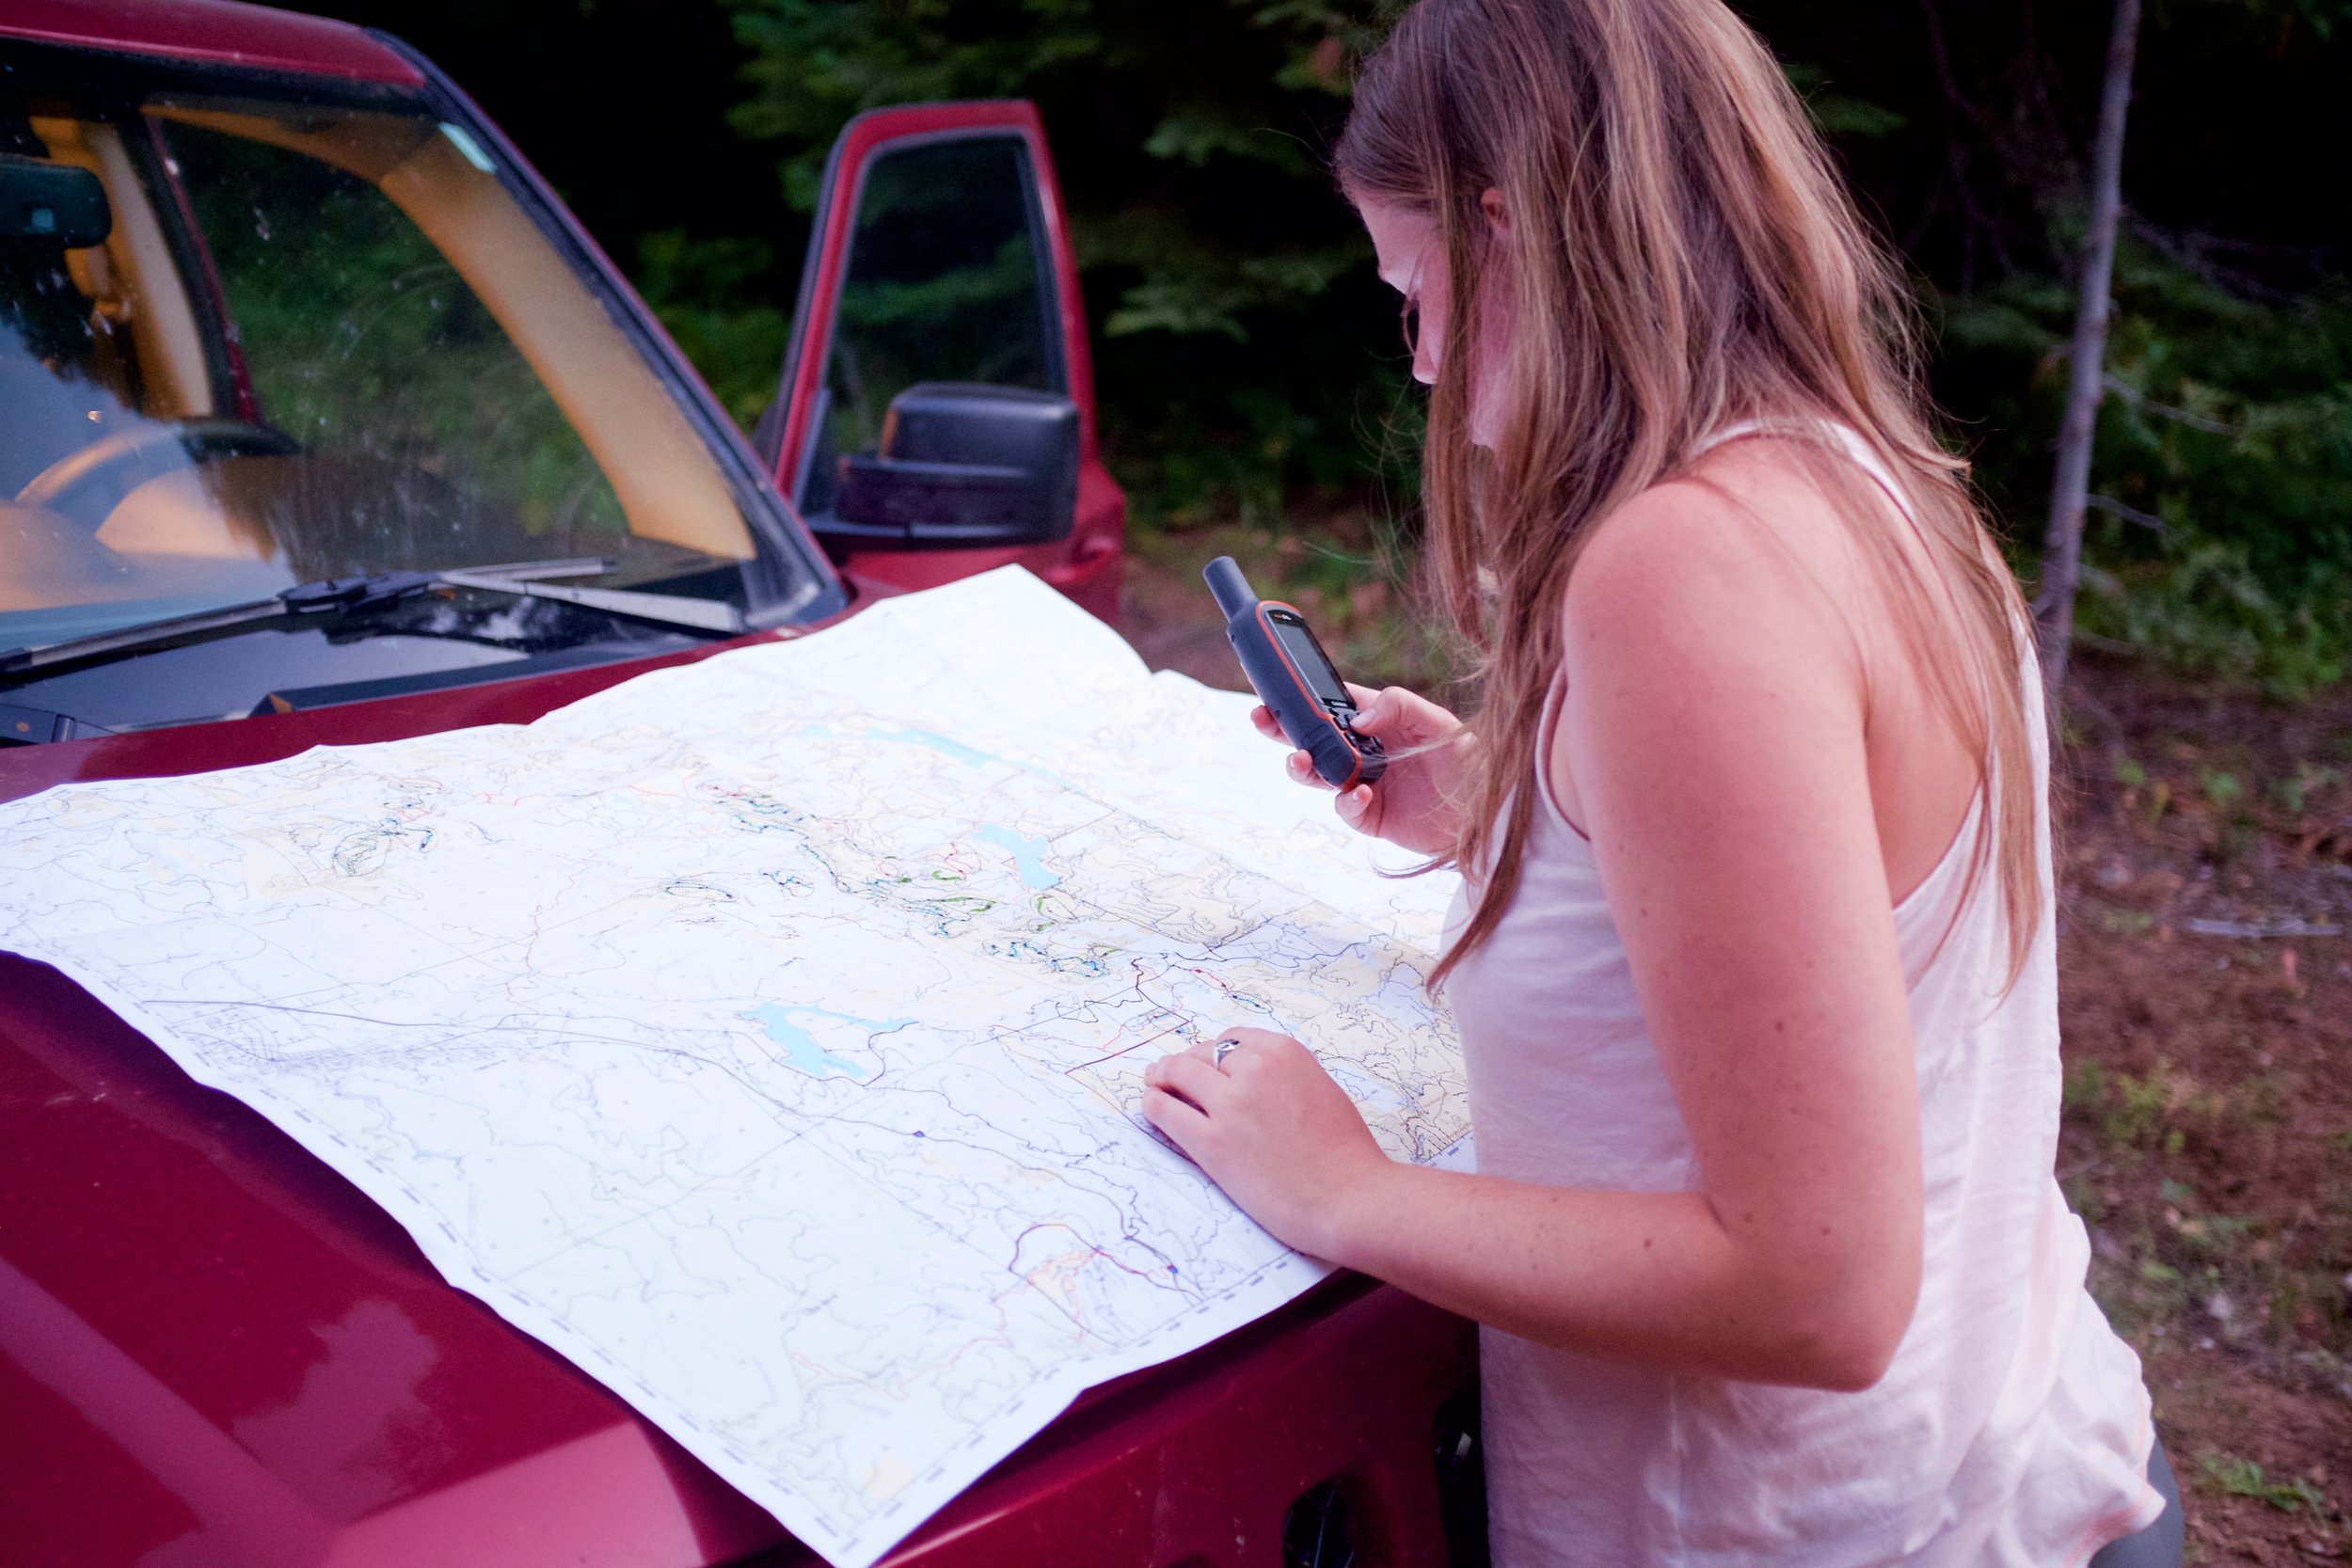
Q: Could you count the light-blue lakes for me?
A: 3